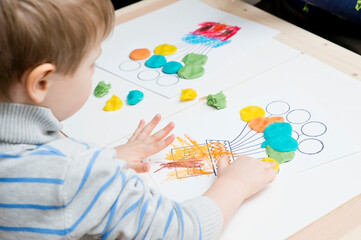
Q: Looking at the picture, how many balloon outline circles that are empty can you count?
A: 7